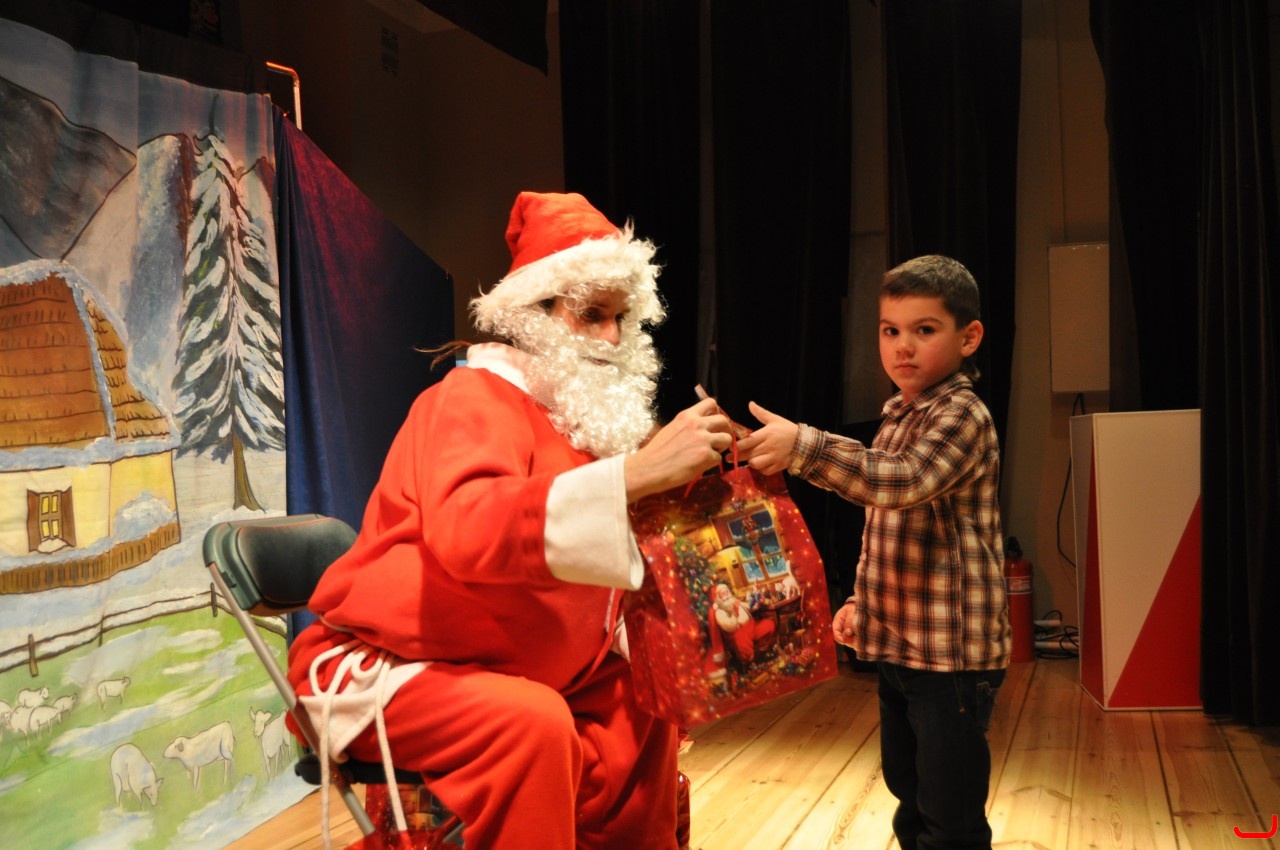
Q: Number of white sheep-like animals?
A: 9